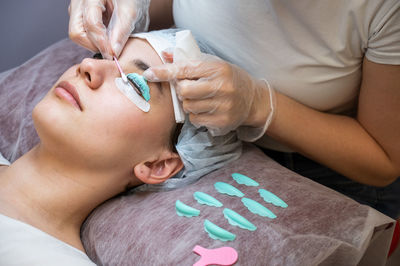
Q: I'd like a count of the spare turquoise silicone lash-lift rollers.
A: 8